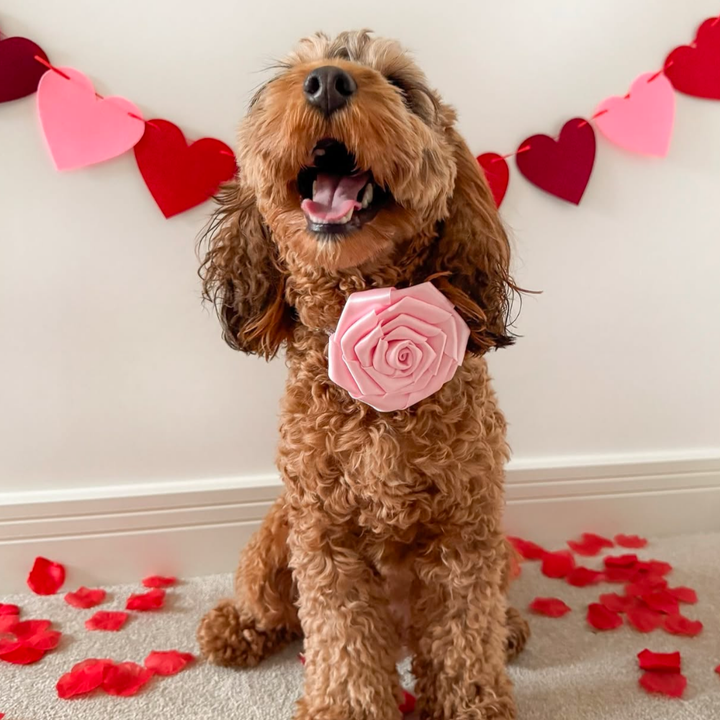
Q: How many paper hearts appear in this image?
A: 7